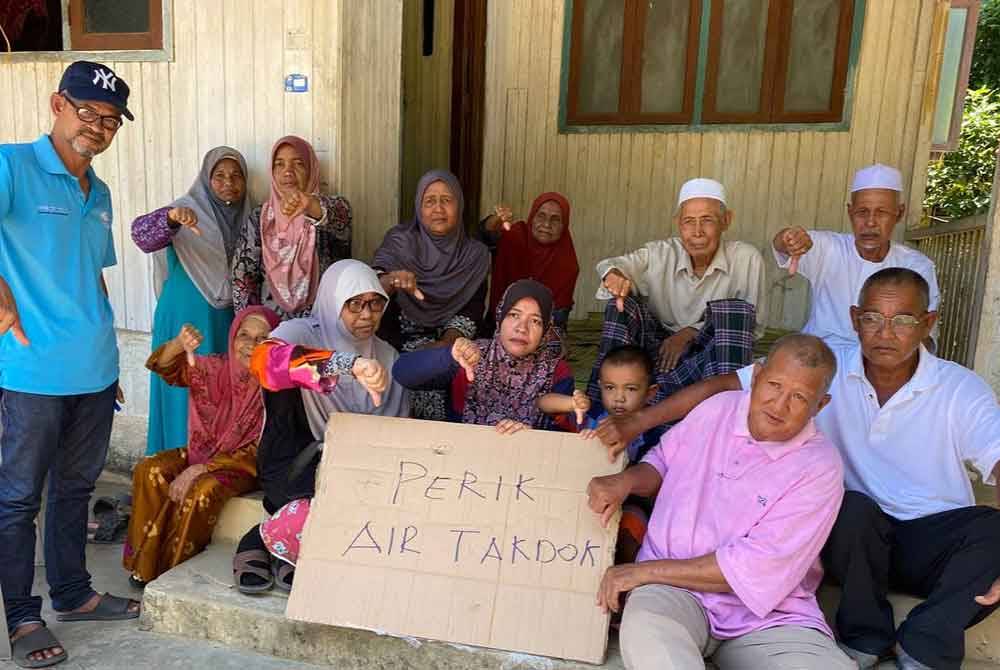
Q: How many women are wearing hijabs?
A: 7